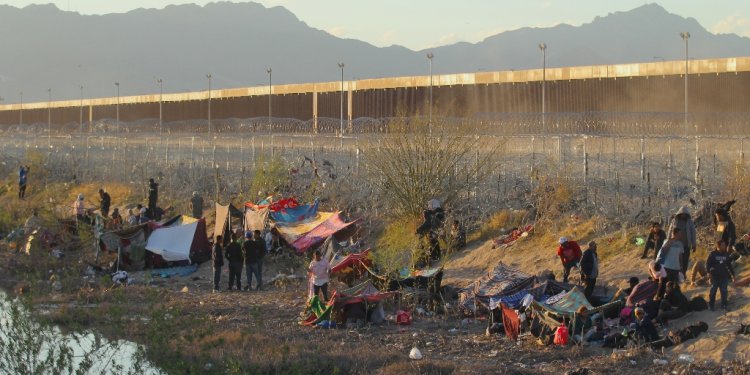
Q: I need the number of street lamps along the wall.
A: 11